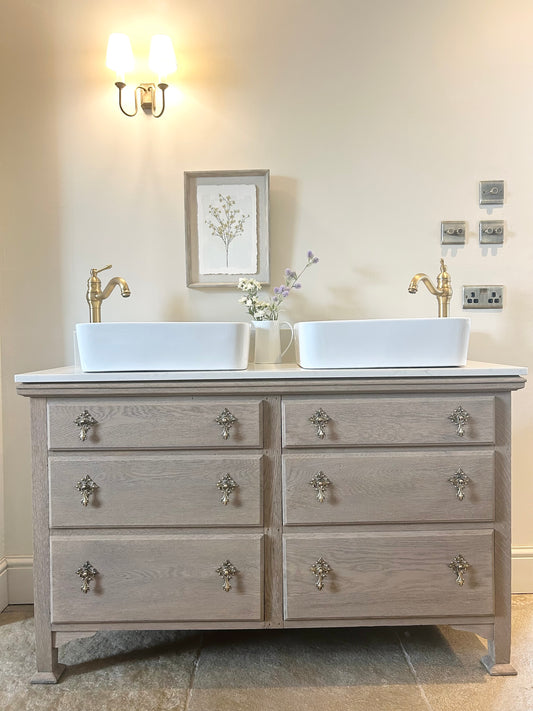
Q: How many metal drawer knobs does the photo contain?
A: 12